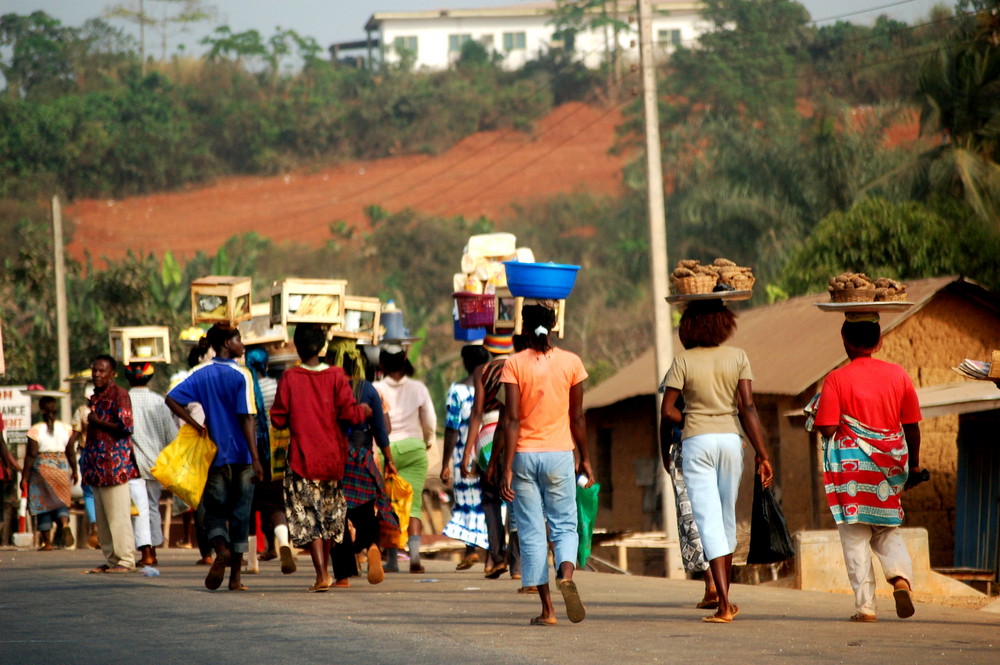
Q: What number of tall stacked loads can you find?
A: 1